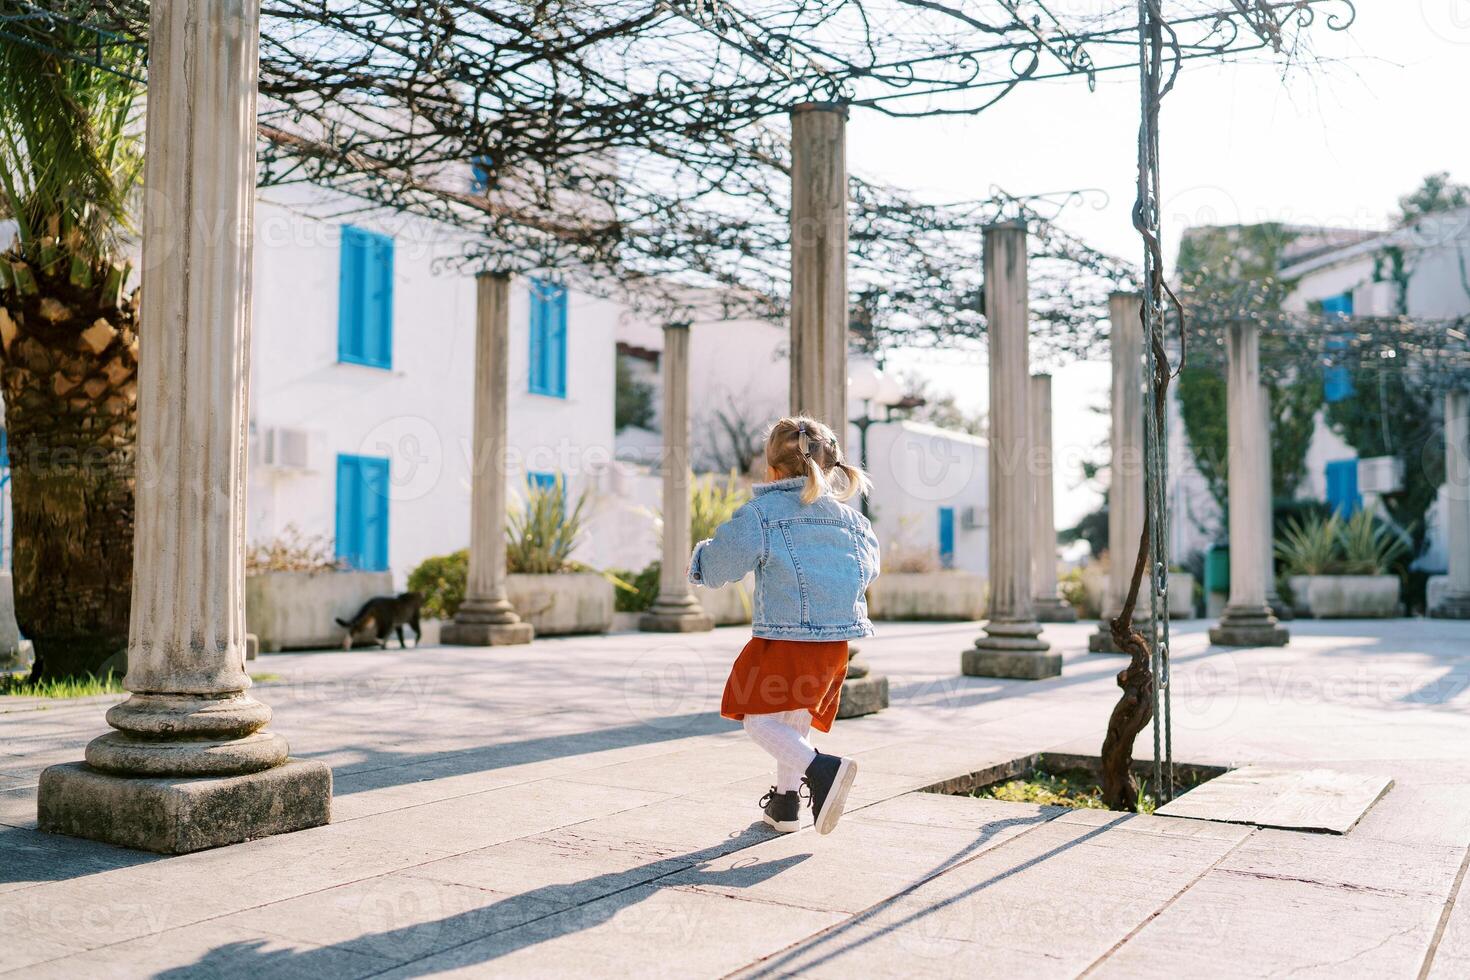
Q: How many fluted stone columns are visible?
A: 10